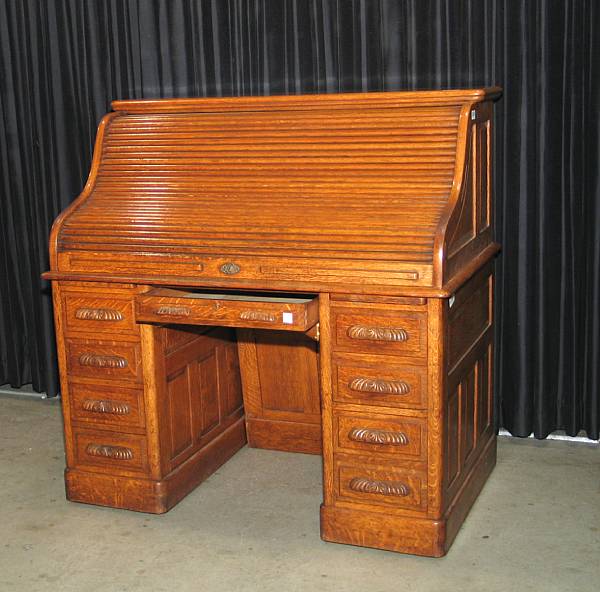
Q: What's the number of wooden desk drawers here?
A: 9